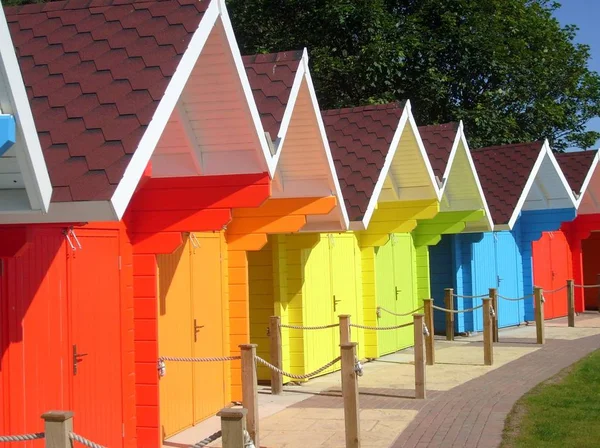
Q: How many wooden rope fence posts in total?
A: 13